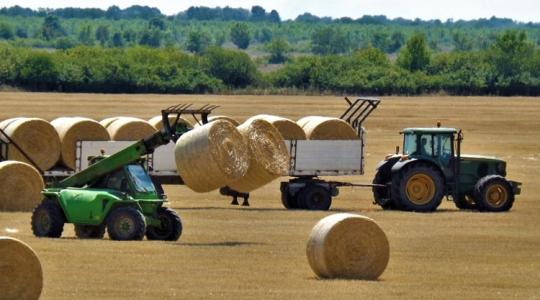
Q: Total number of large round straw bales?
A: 12